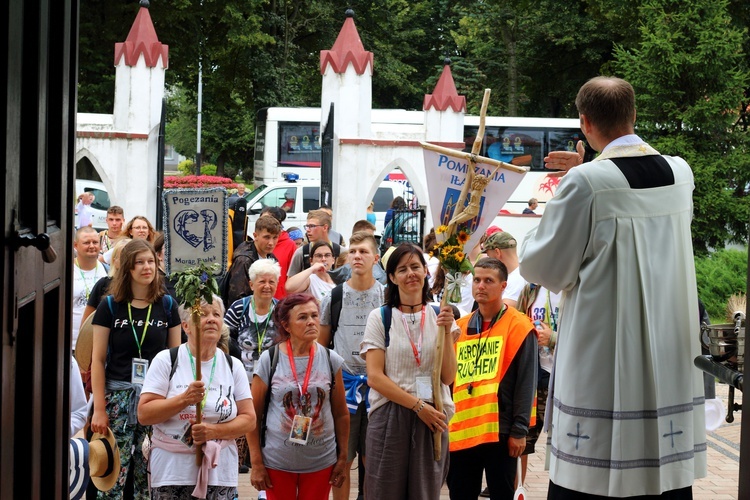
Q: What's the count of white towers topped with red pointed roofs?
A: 3